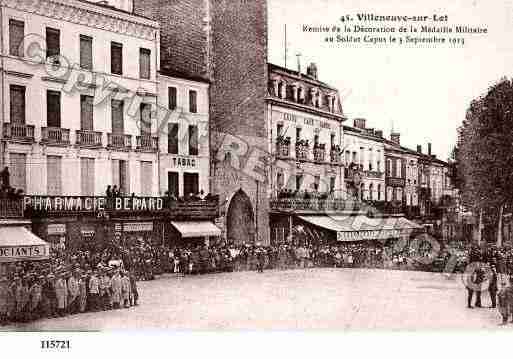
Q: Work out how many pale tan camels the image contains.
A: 0